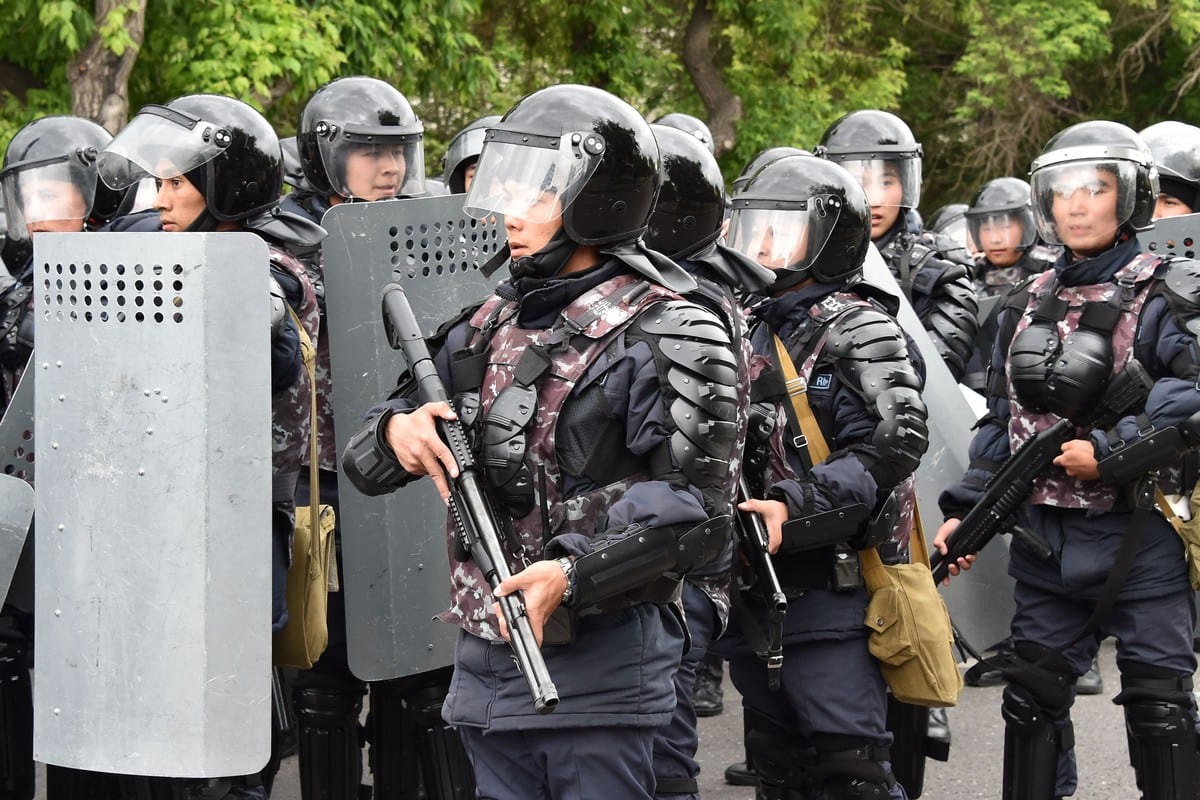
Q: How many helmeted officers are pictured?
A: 14